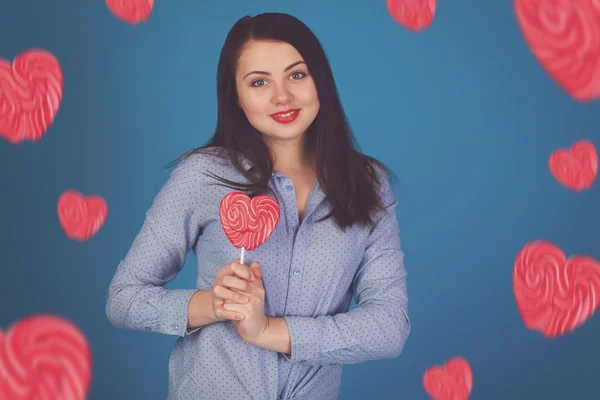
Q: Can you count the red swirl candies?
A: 10